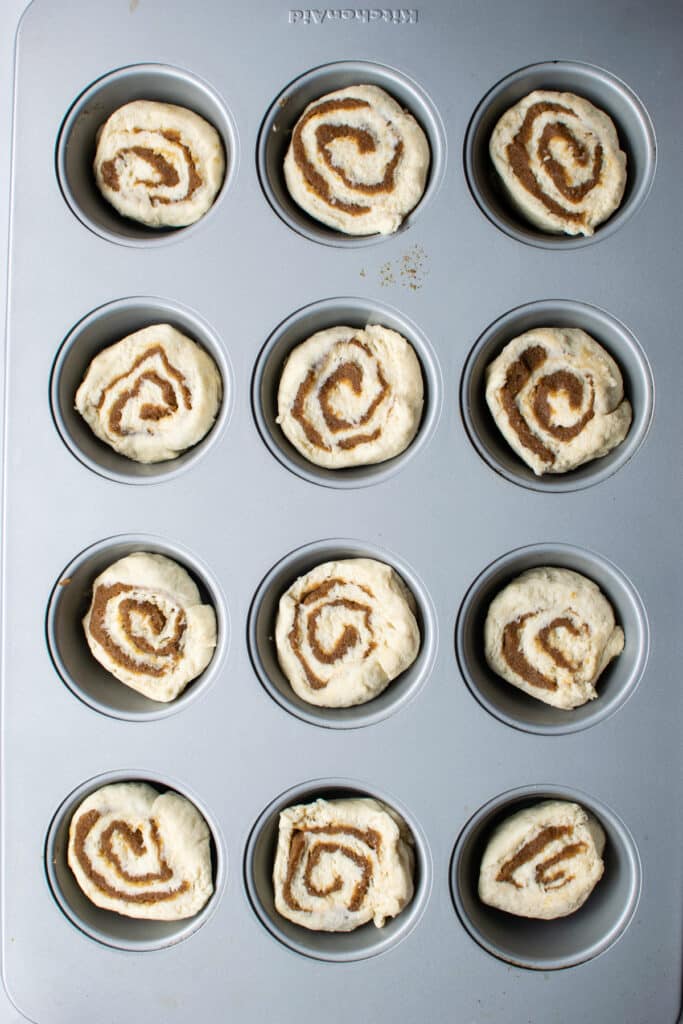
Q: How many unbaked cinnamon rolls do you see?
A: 12